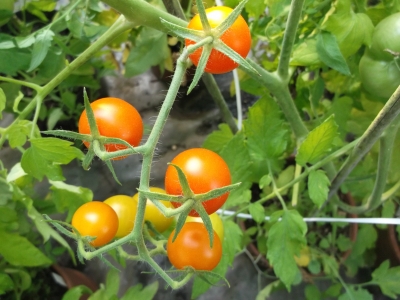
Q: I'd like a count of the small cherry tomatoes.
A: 8